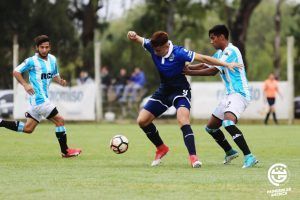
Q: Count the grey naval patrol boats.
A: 0